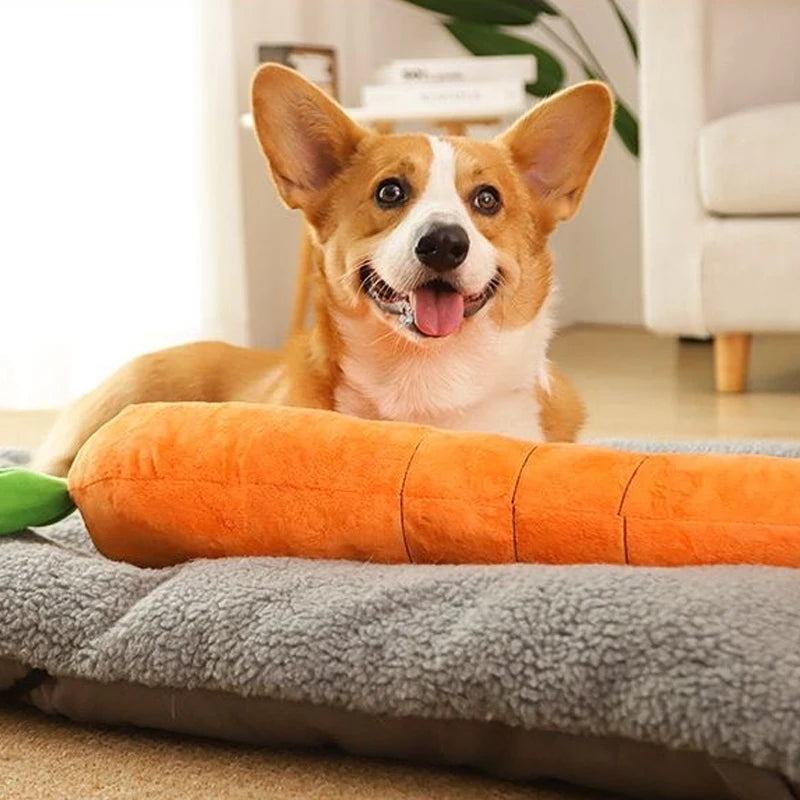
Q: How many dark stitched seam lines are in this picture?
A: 3